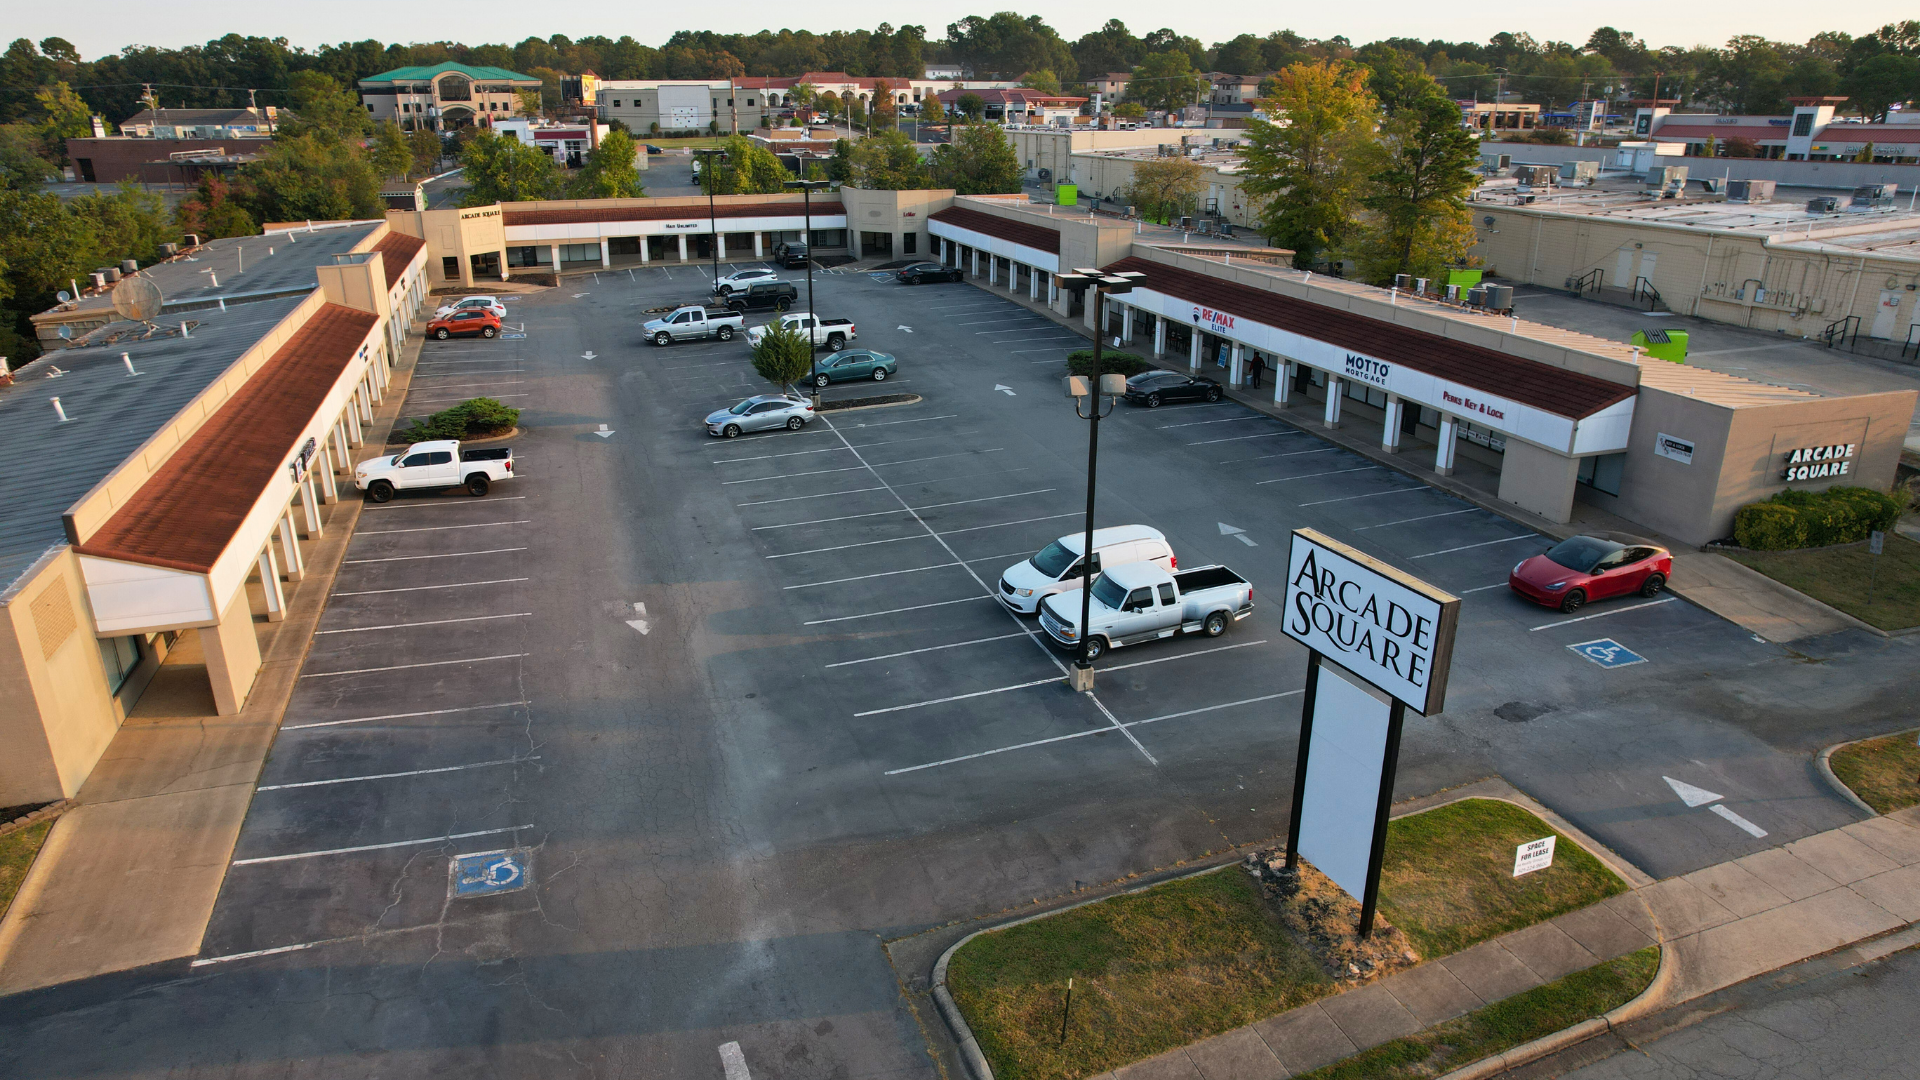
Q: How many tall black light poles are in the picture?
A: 3